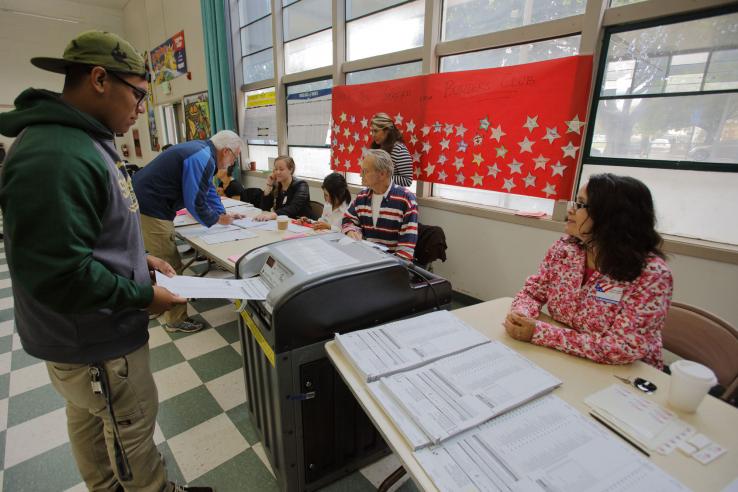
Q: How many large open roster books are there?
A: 3